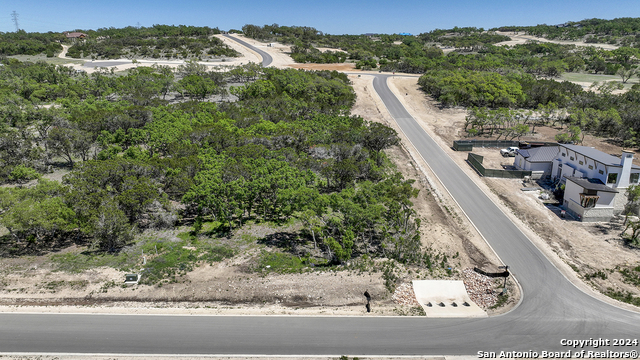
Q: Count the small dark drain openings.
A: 4